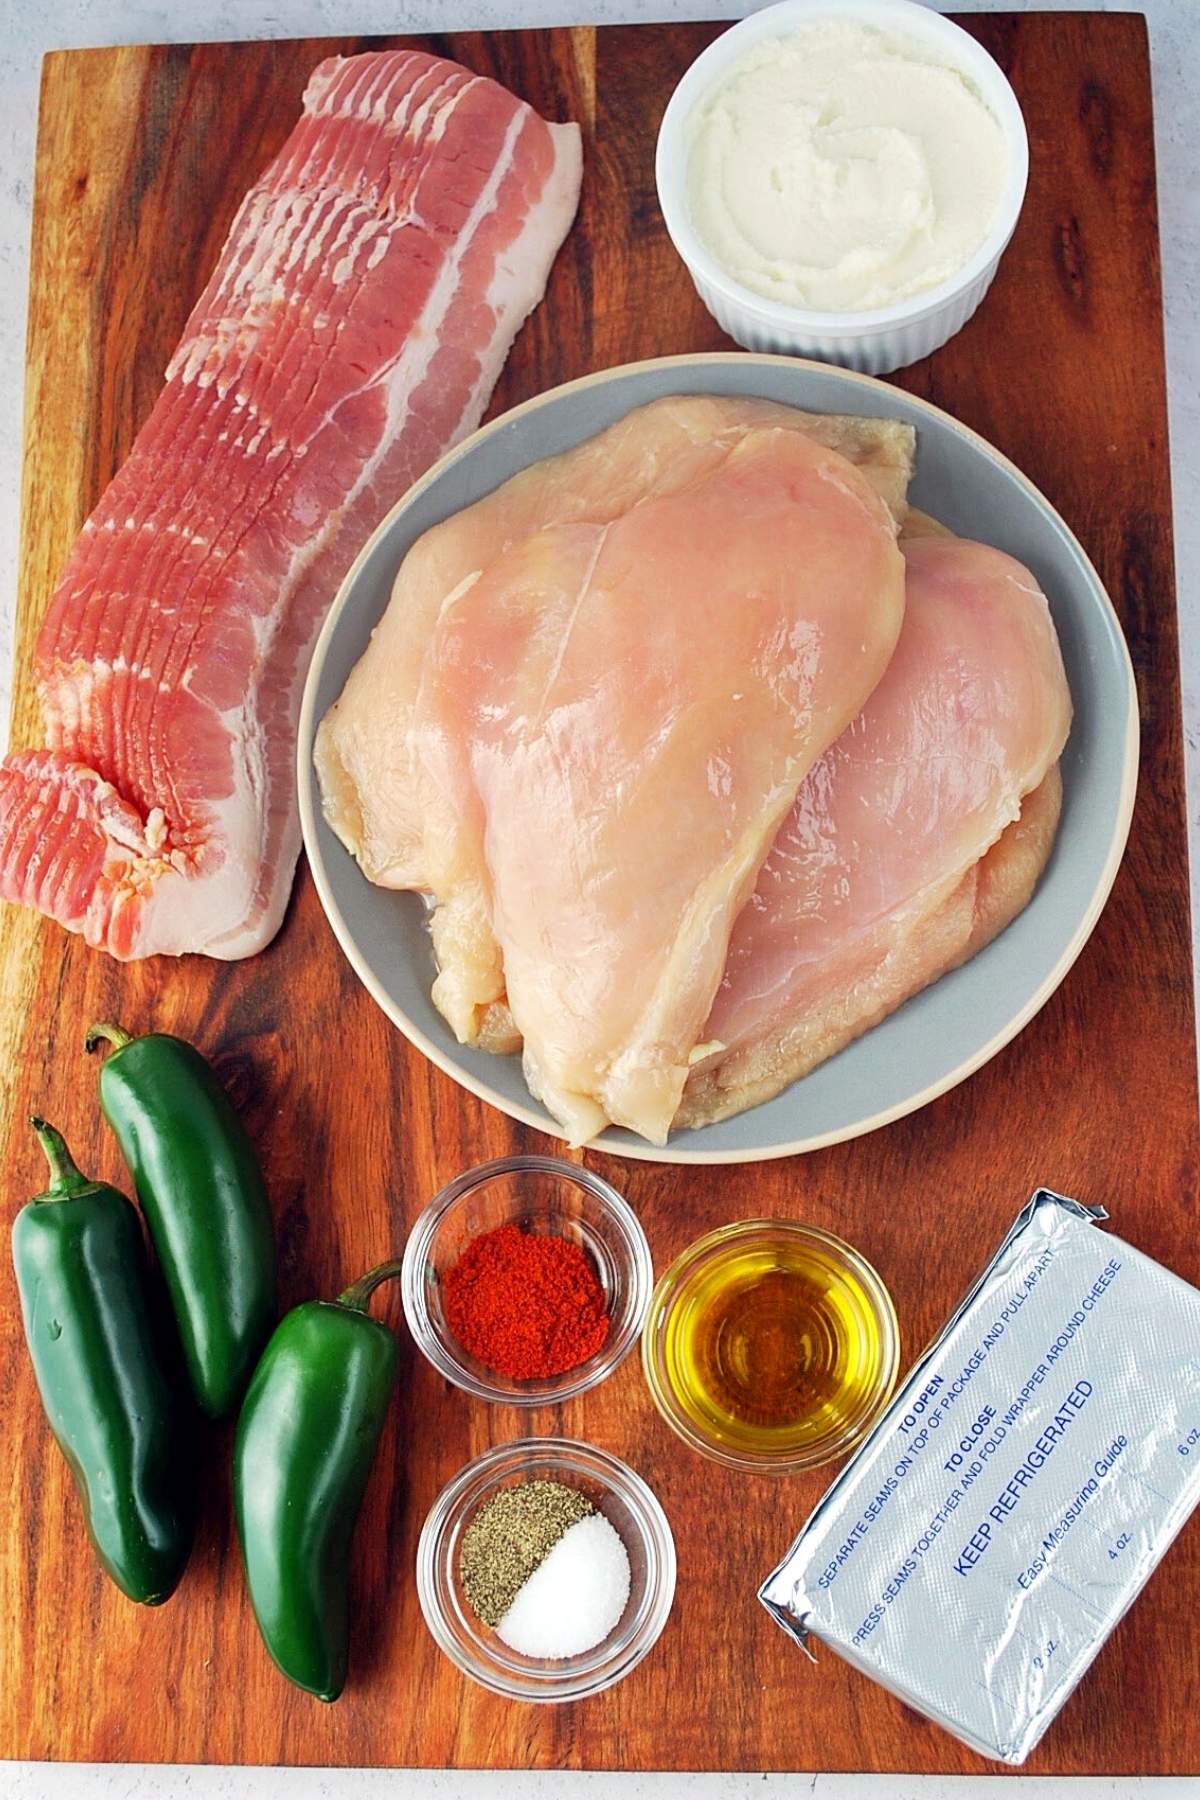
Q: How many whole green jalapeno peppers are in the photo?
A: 3